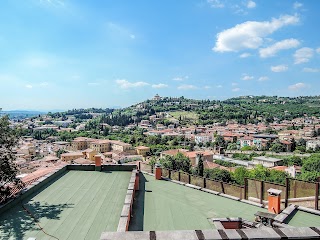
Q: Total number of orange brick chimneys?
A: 3